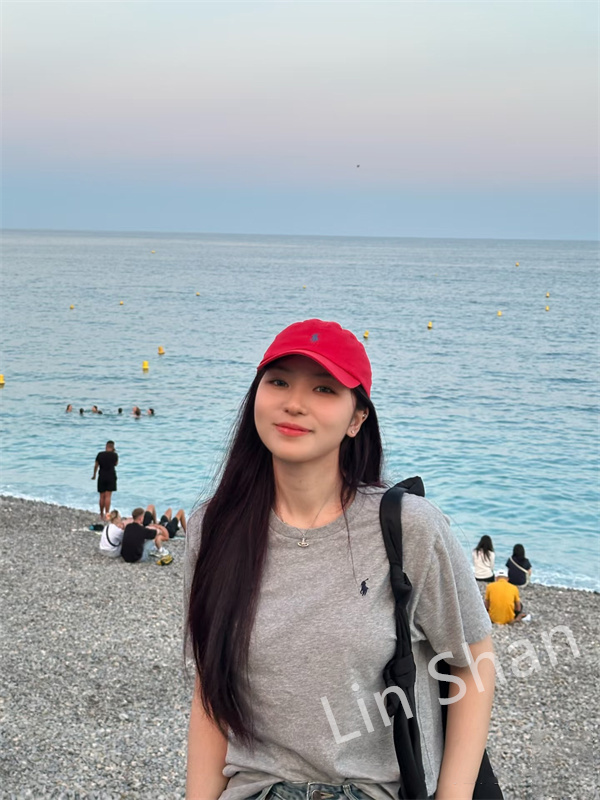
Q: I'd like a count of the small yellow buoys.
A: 14